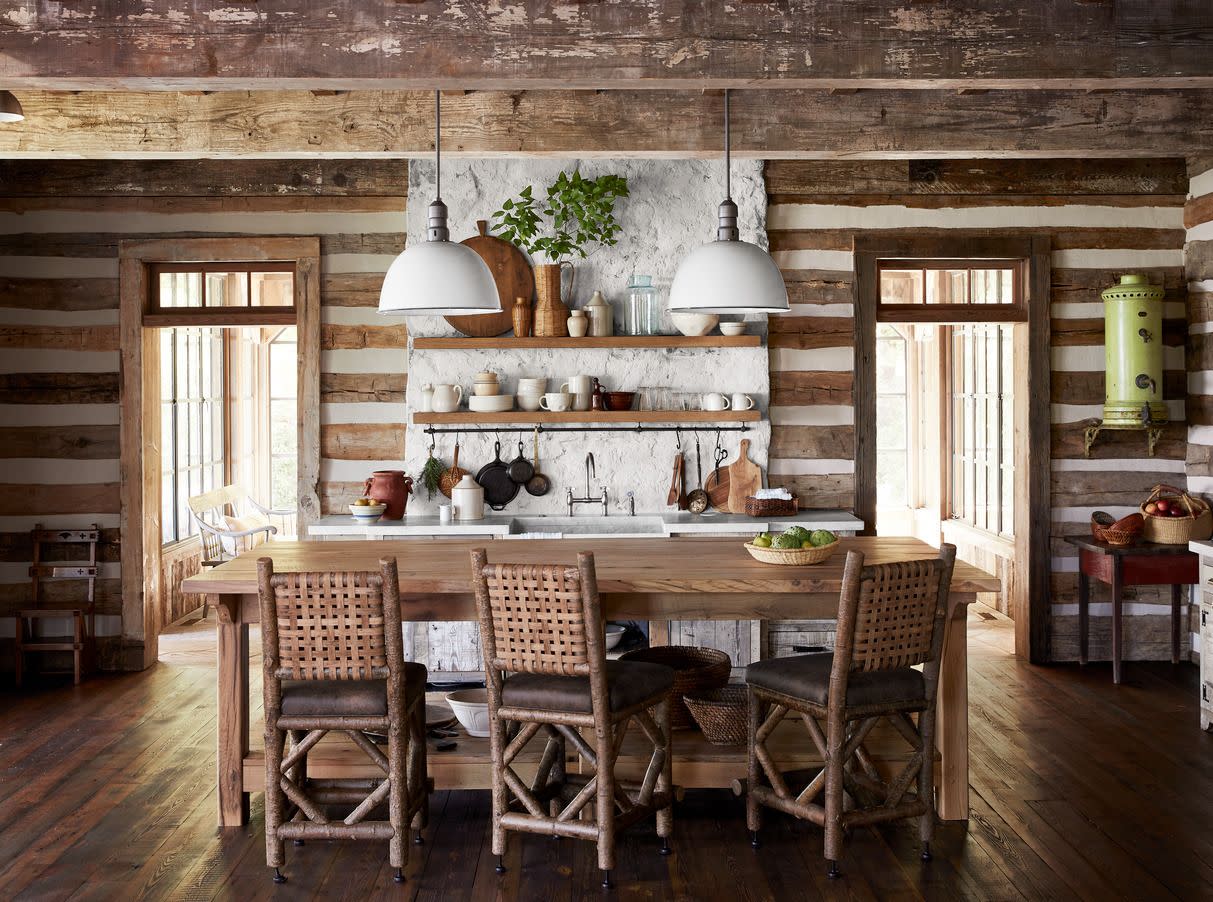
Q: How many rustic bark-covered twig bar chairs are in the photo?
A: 3